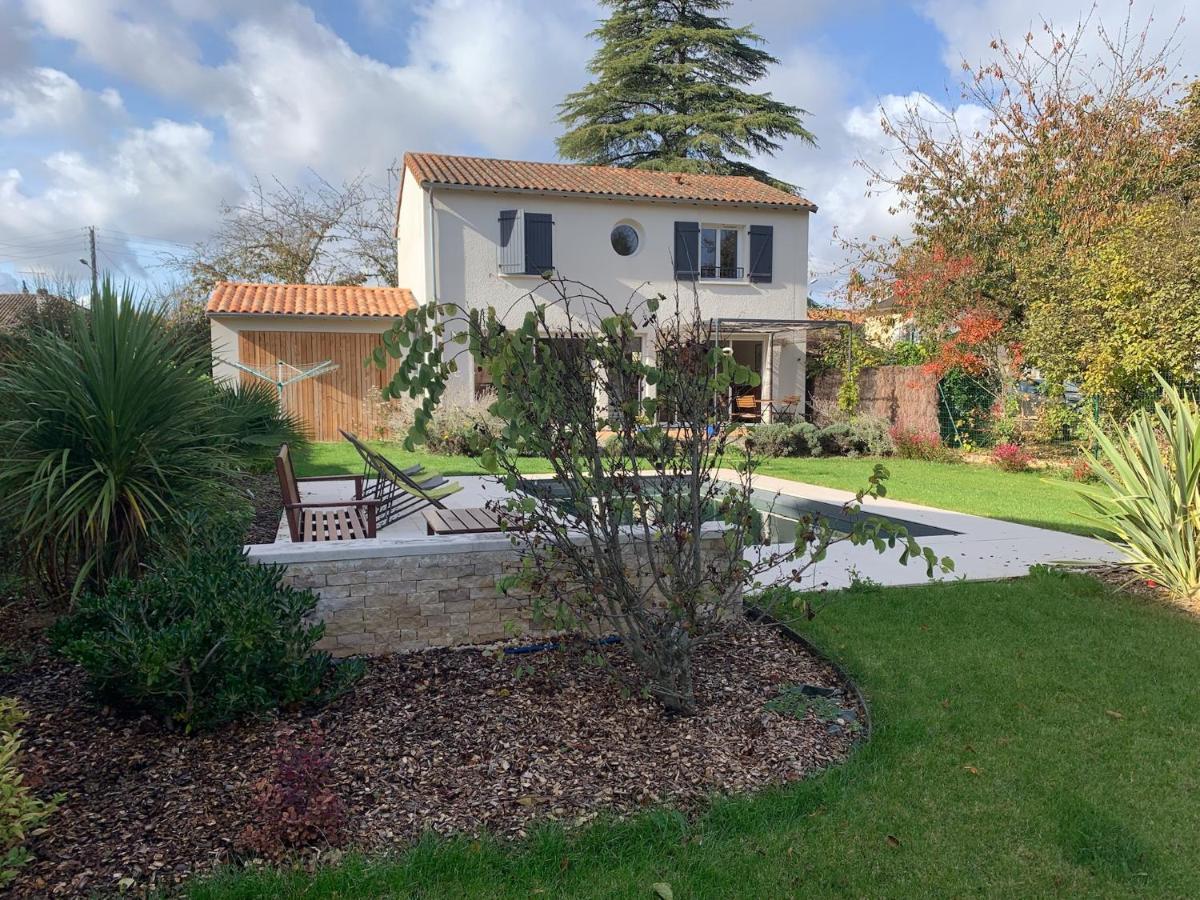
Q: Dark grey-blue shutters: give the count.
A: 4